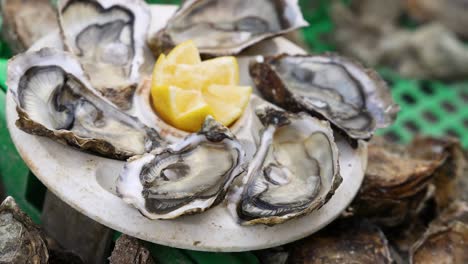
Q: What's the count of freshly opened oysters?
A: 6